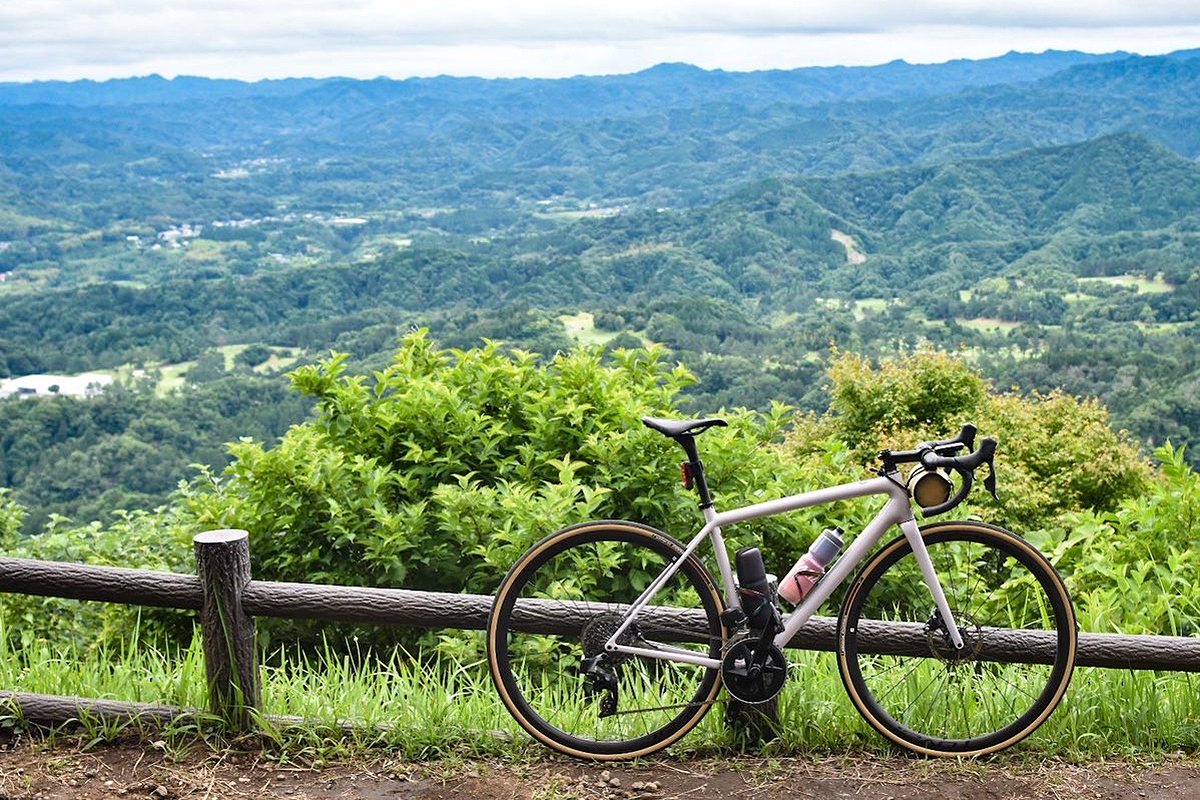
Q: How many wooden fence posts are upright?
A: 2